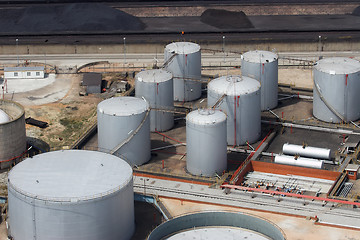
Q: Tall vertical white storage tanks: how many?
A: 7